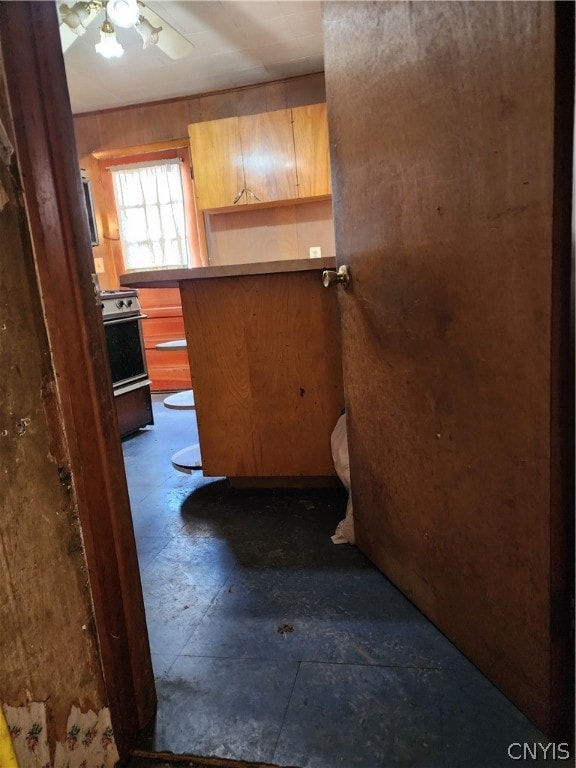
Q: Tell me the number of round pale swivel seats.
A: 3